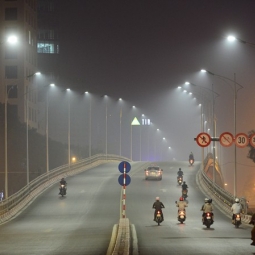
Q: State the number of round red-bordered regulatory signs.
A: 4